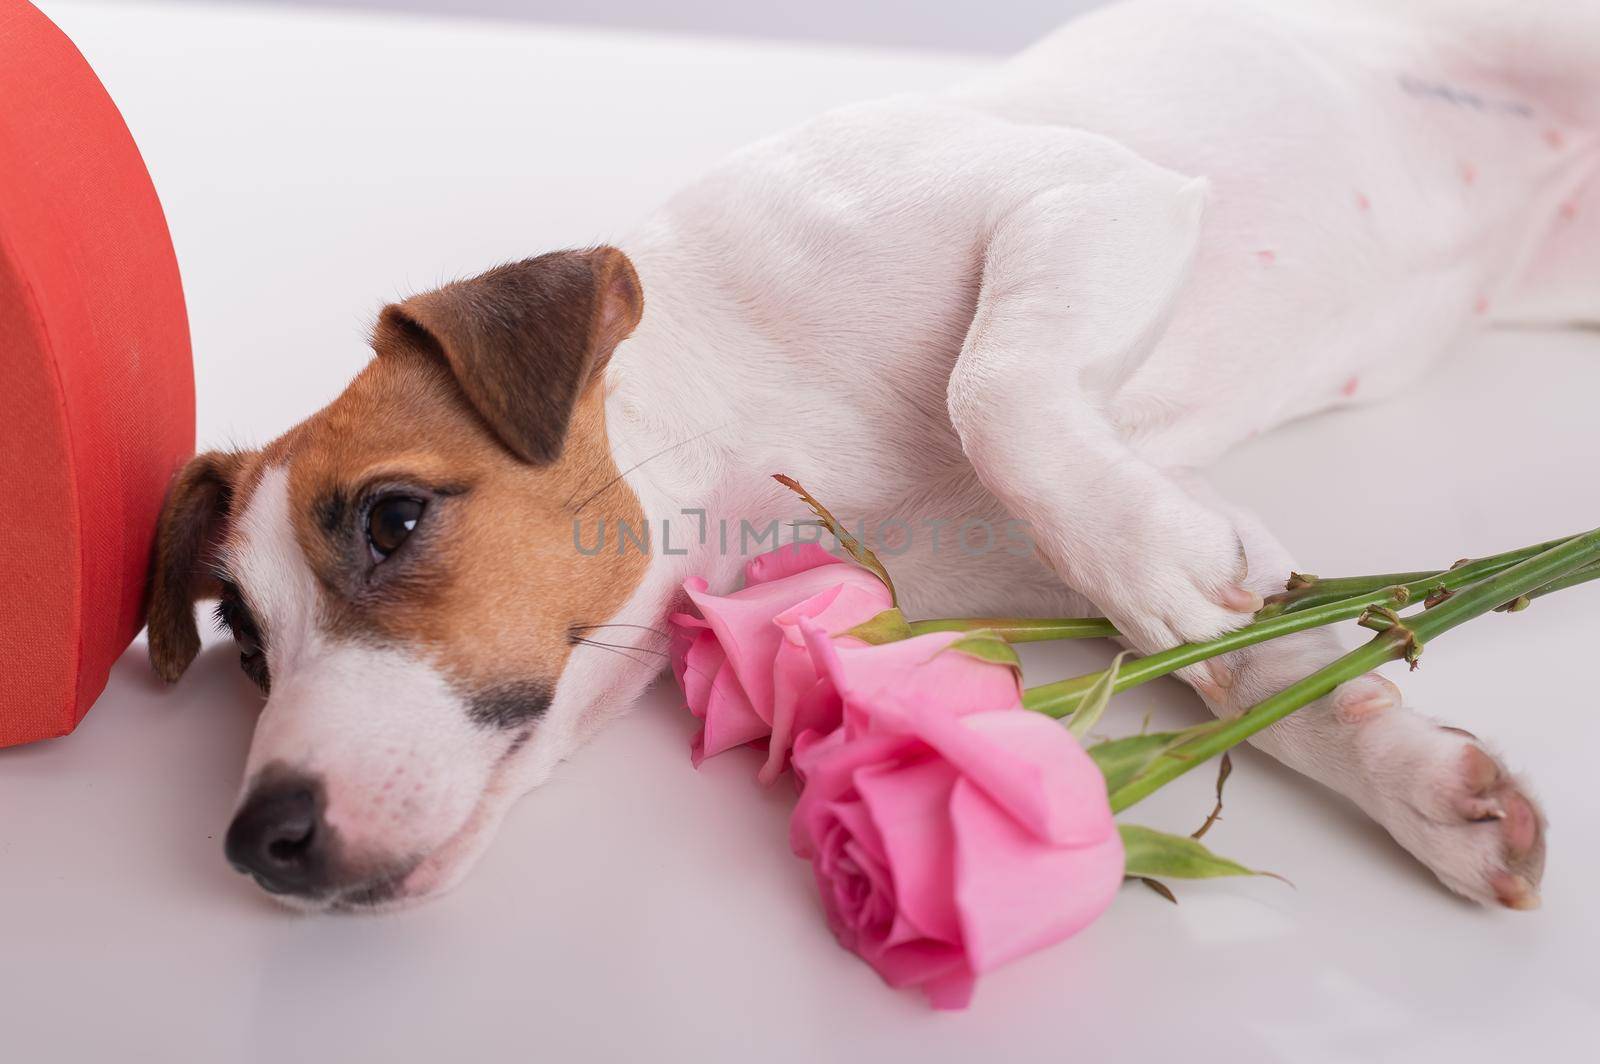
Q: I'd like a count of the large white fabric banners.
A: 0